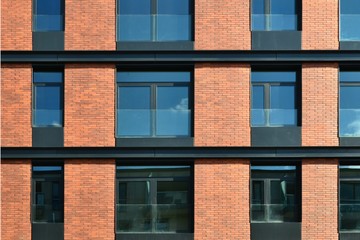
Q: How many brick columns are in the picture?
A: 4